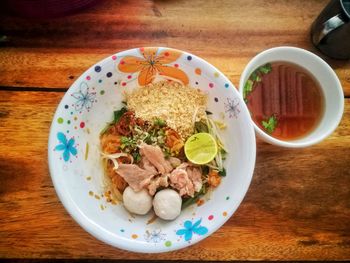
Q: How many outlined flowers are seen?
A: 3